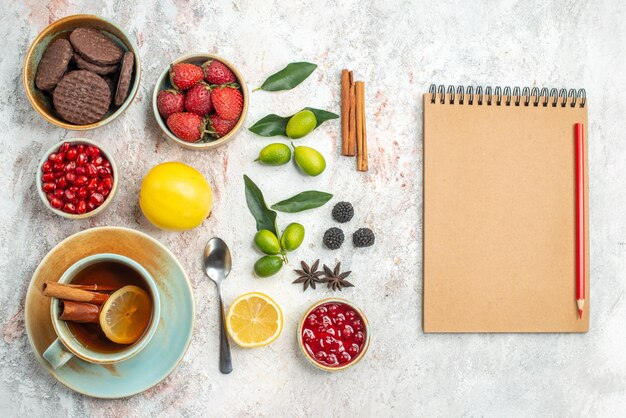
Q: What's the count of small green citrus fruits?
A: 6